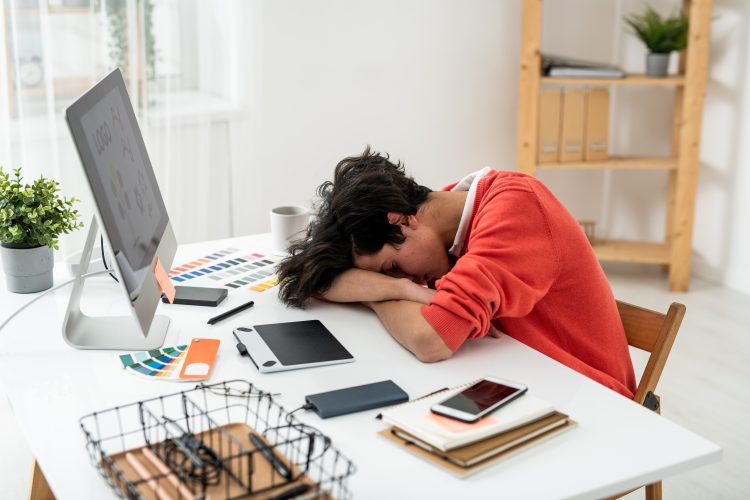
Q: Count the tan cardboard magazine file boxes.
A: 3